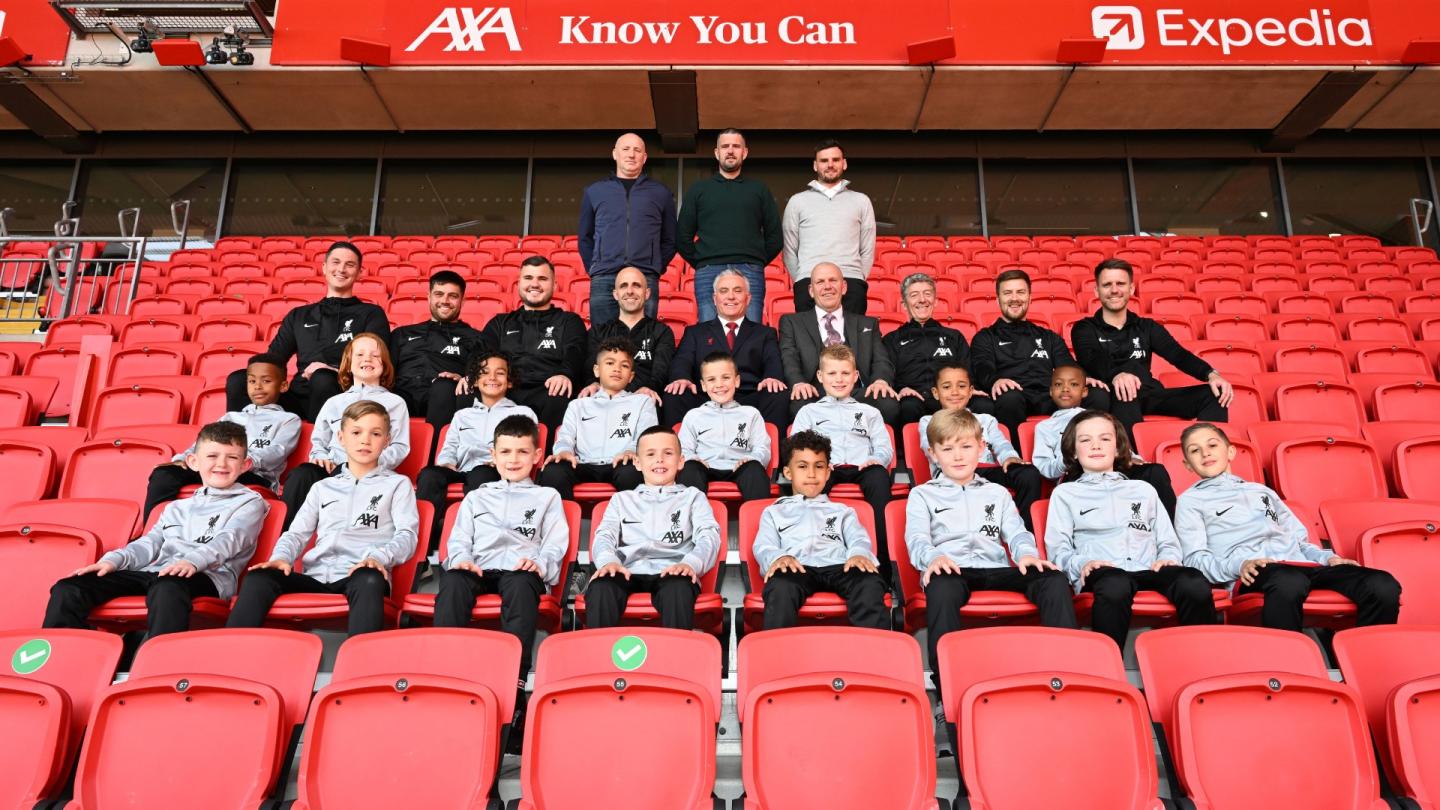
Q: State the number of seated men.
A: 9